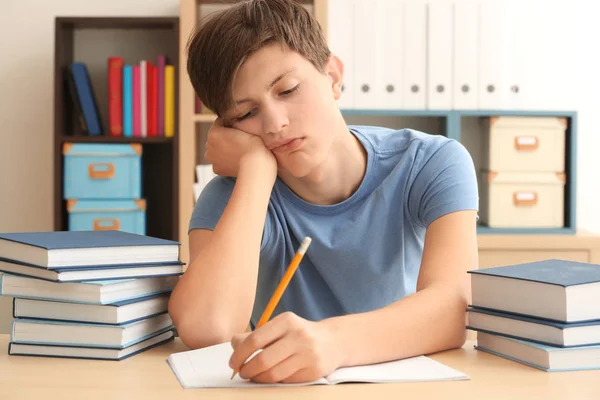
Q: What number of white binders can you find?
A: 8